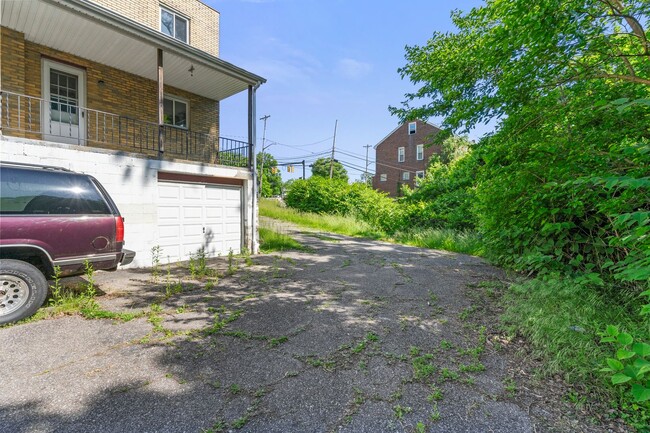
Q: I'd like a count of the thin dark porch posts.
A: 2